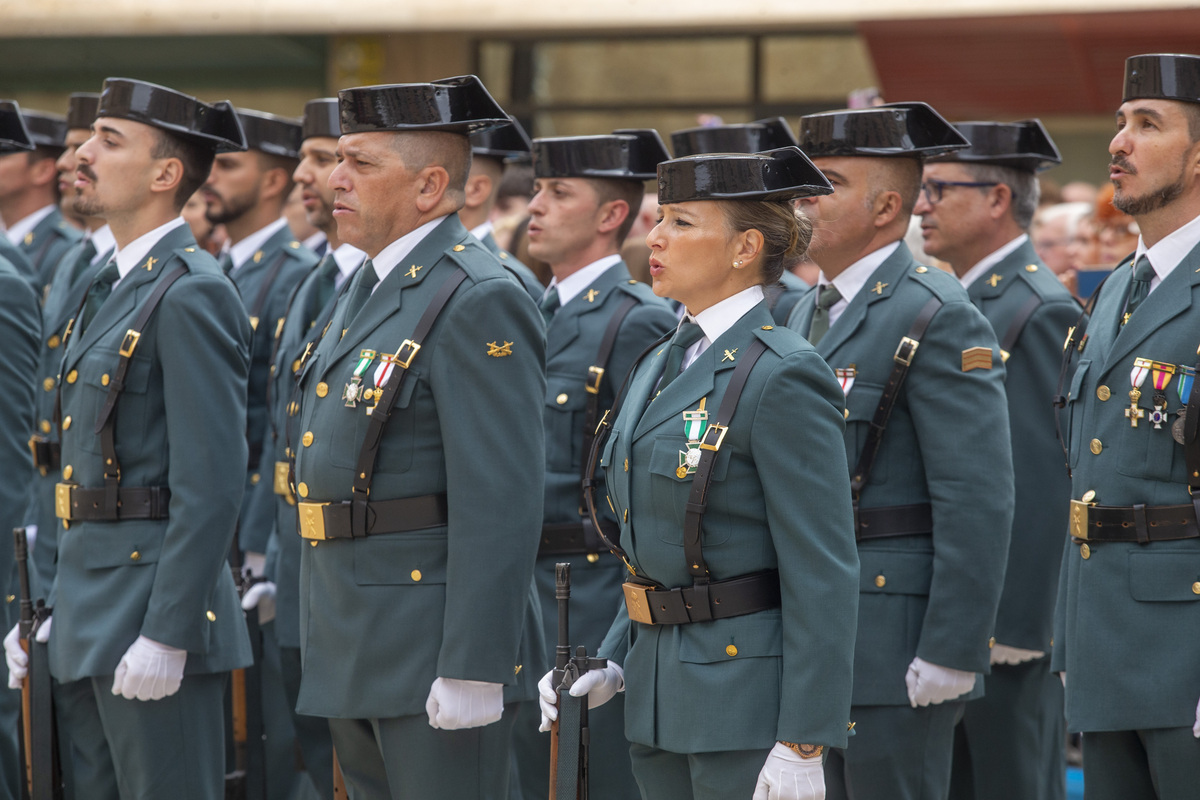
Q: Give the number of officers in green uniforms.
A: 14